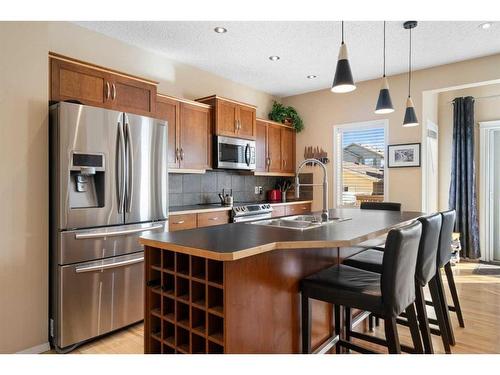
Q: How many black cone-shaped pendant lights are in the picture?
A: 3